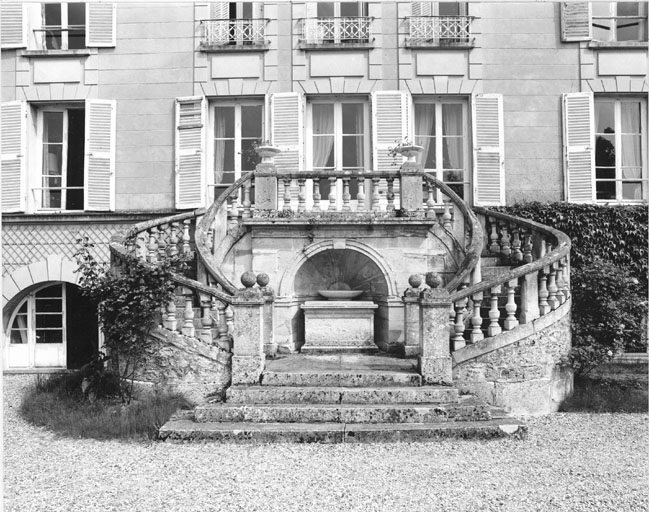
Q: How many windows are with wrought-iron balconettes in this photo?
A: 3